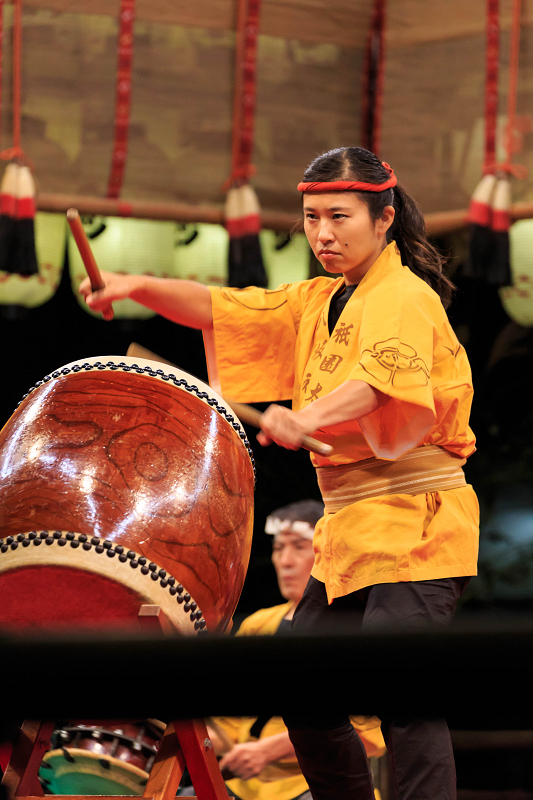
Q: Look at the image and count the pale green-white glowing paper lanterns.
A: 5